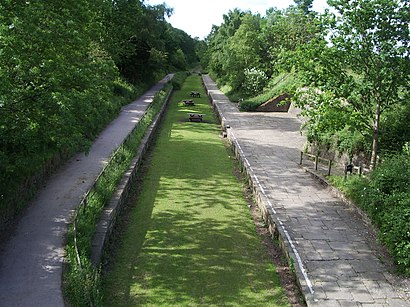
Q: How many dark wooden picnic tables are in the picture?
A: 3